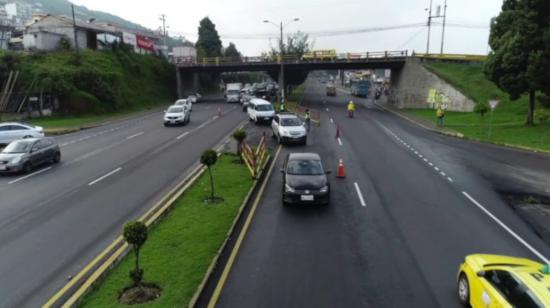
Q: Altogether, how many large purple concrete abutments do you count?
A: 0